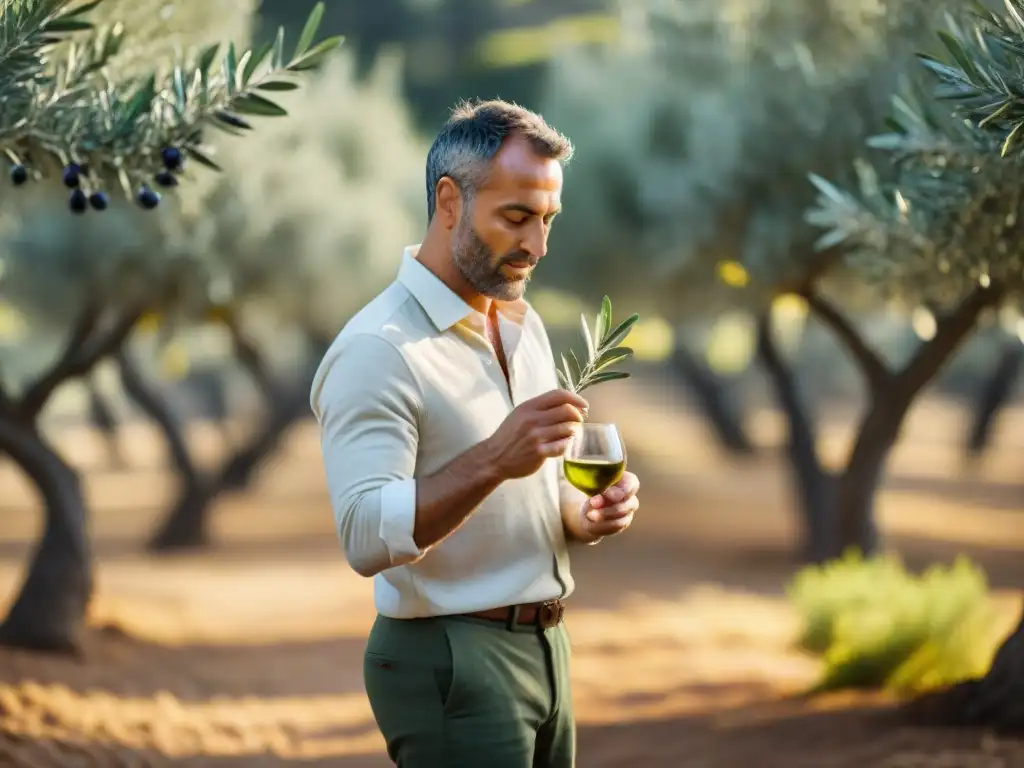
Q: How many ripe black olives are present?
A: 7